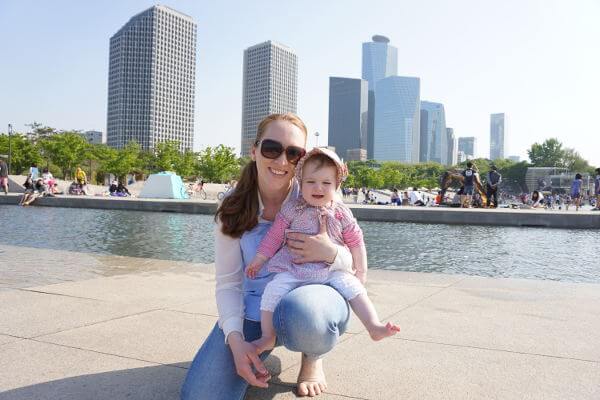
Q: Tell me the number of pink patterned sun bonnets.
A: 1